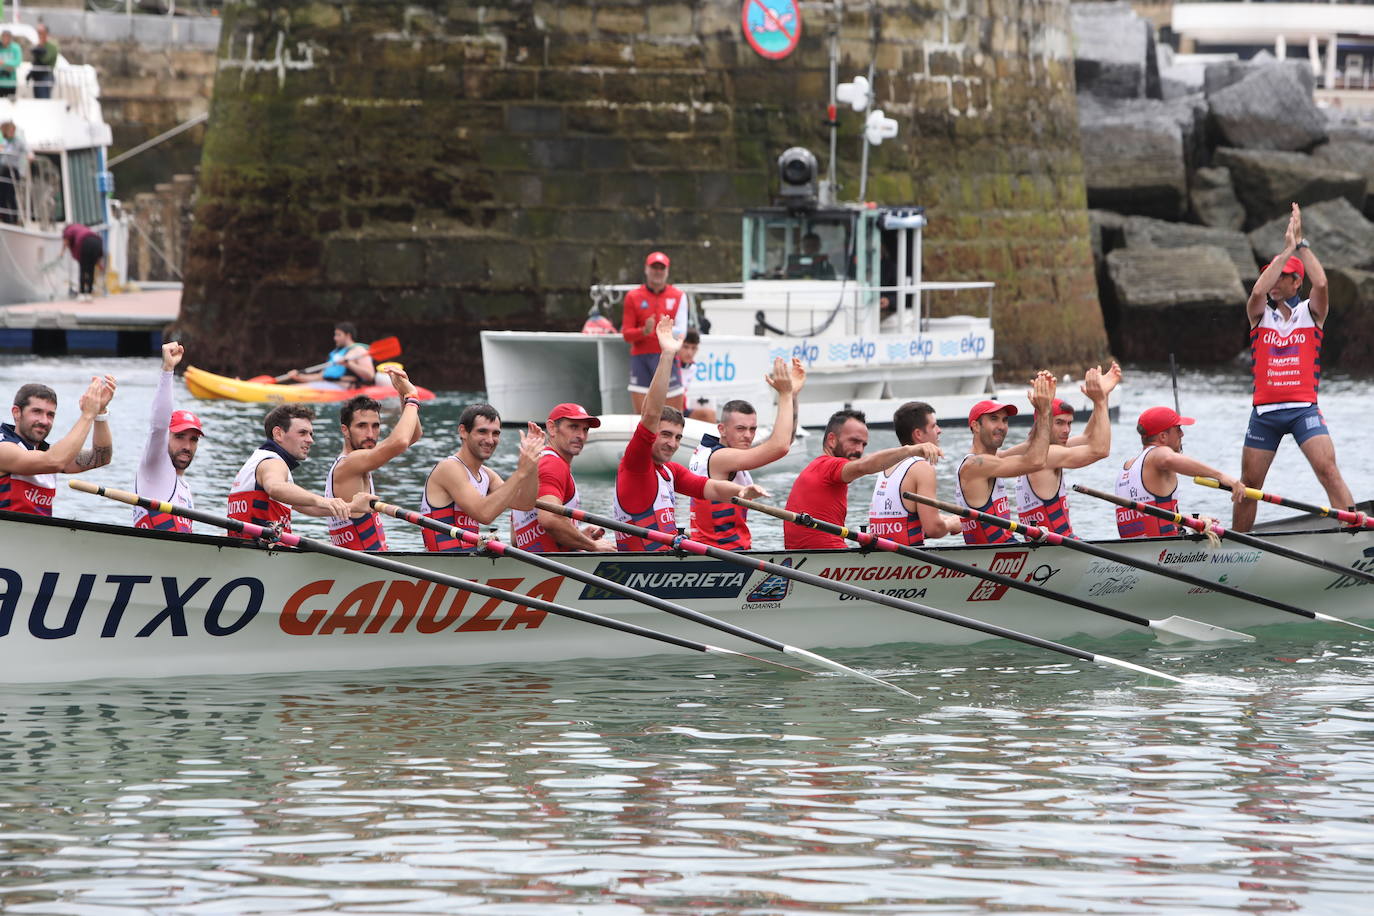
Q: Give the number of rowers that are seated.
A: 13